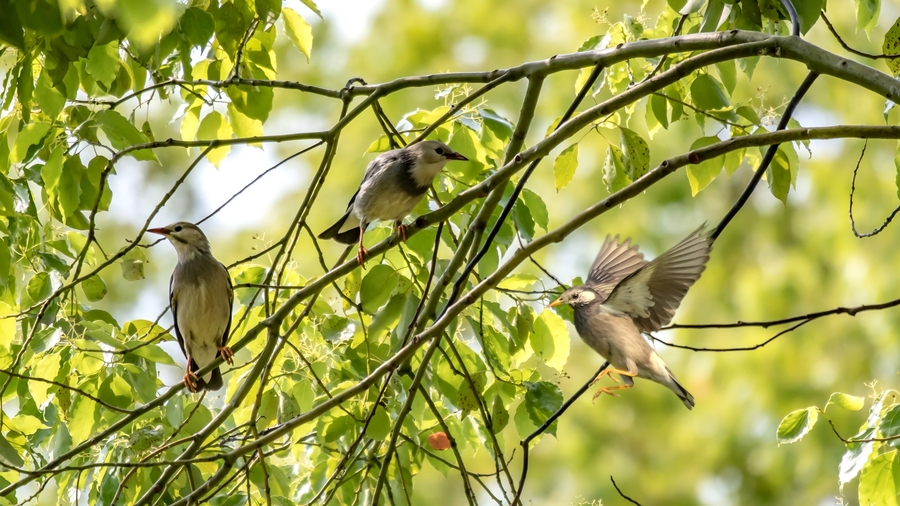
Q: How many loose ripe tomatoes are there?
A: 0